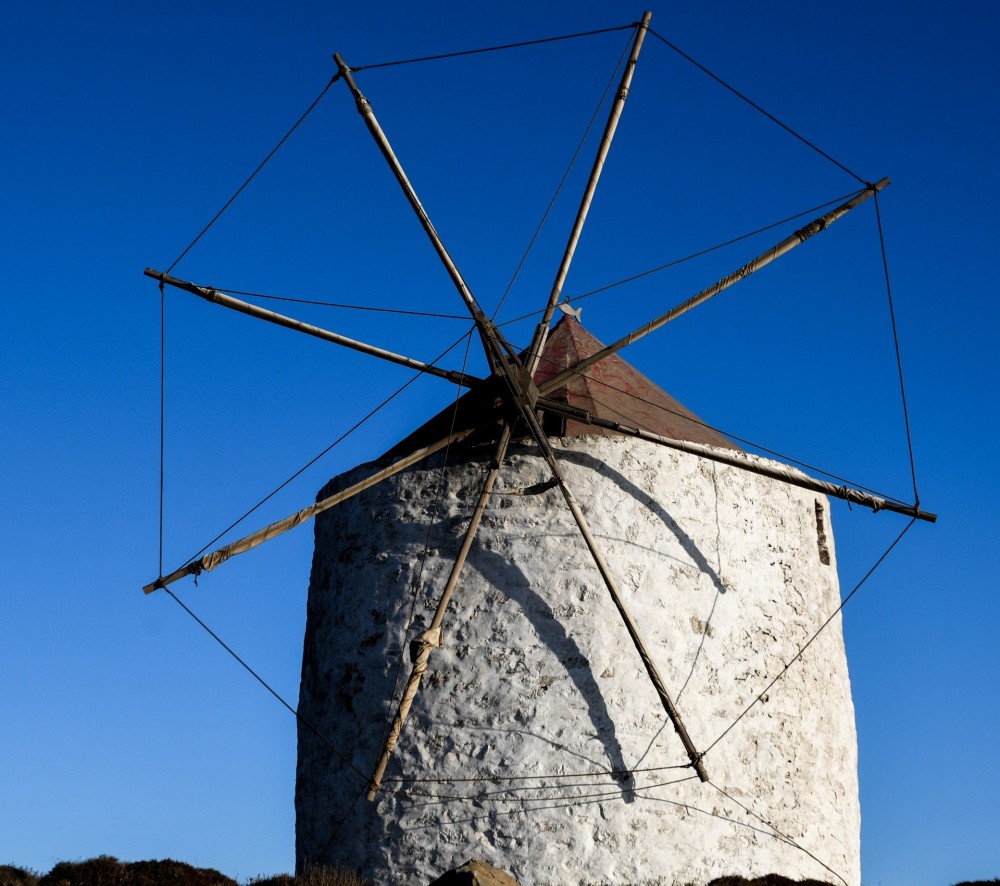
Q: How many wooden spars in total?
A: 8